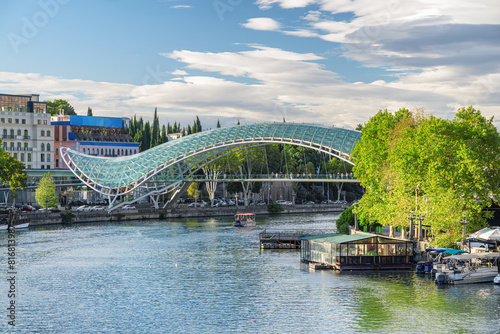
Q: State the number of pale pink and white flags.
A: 0